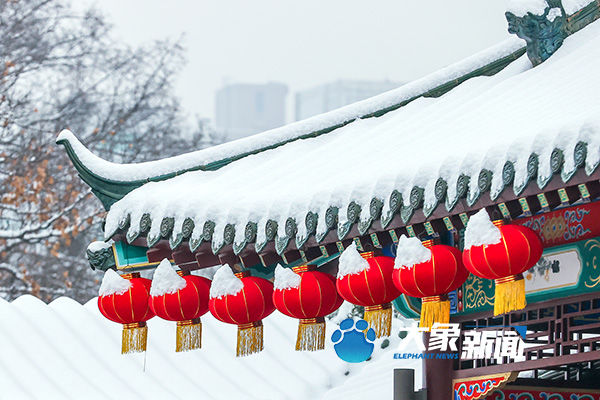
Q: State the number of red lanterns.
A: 7